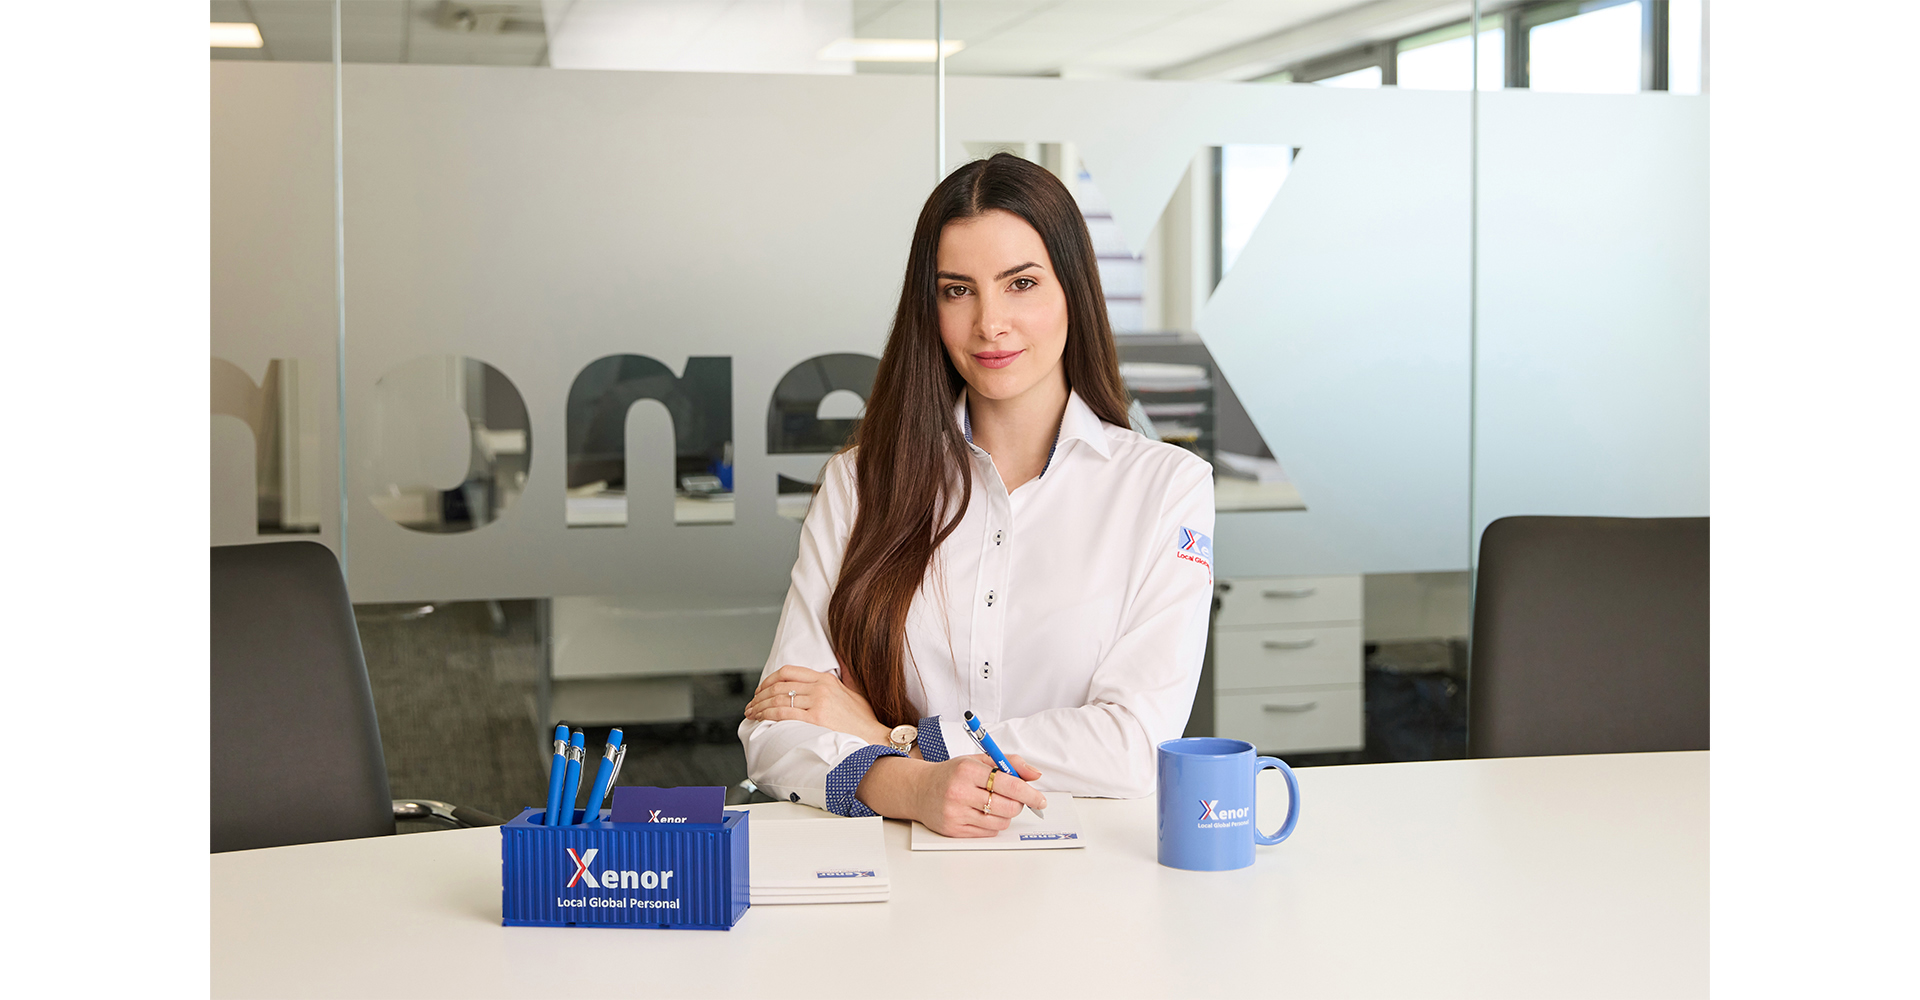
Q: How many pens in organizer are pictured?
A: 3